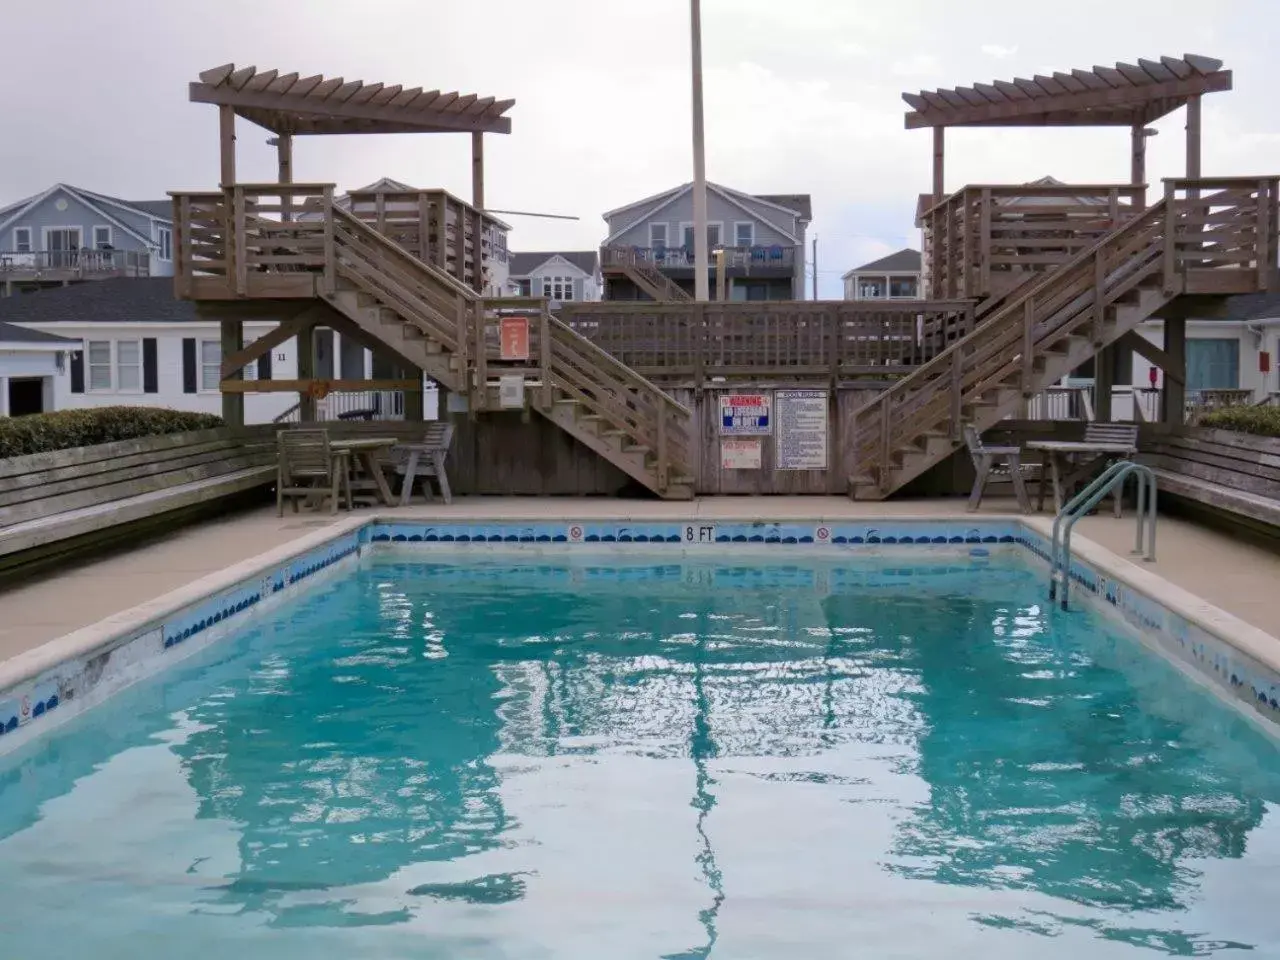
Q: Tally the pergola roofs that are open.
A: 2